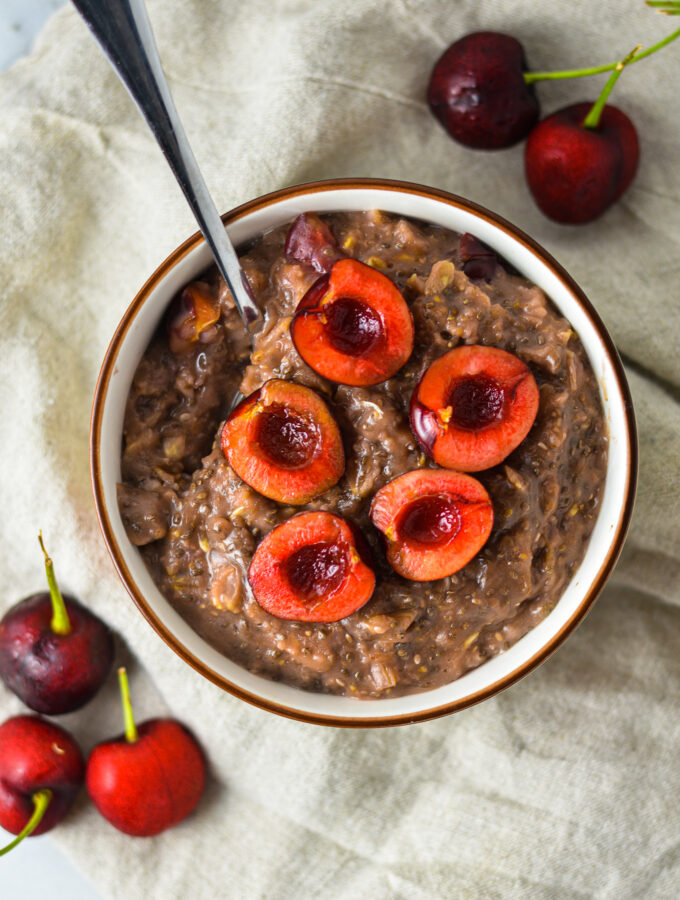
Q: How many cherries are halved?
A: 5